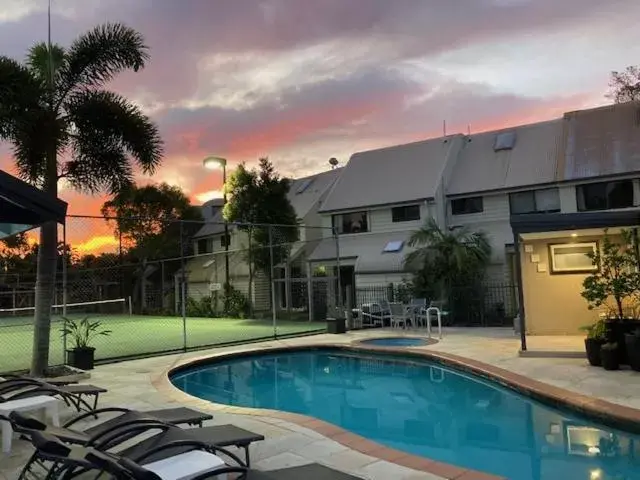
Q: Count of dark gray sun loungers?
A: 5